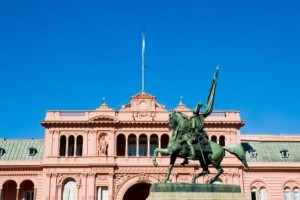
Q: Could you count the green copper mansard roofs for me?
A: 2